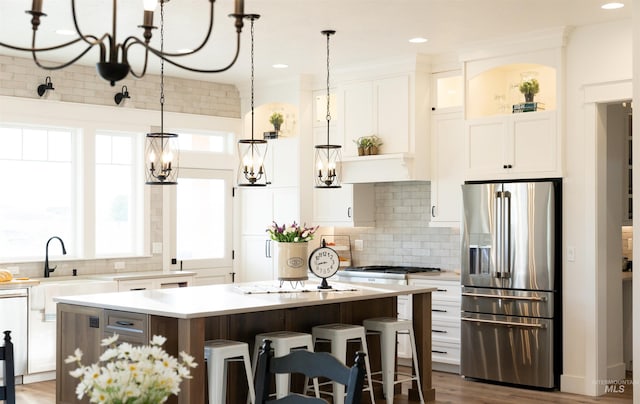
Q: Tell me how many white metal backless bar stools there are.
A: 4